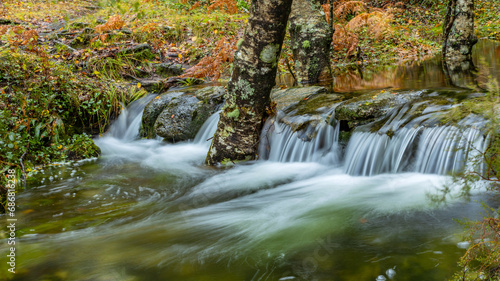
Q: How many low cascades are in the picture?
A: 4